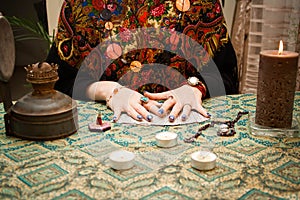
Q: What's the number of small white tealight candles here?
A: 3